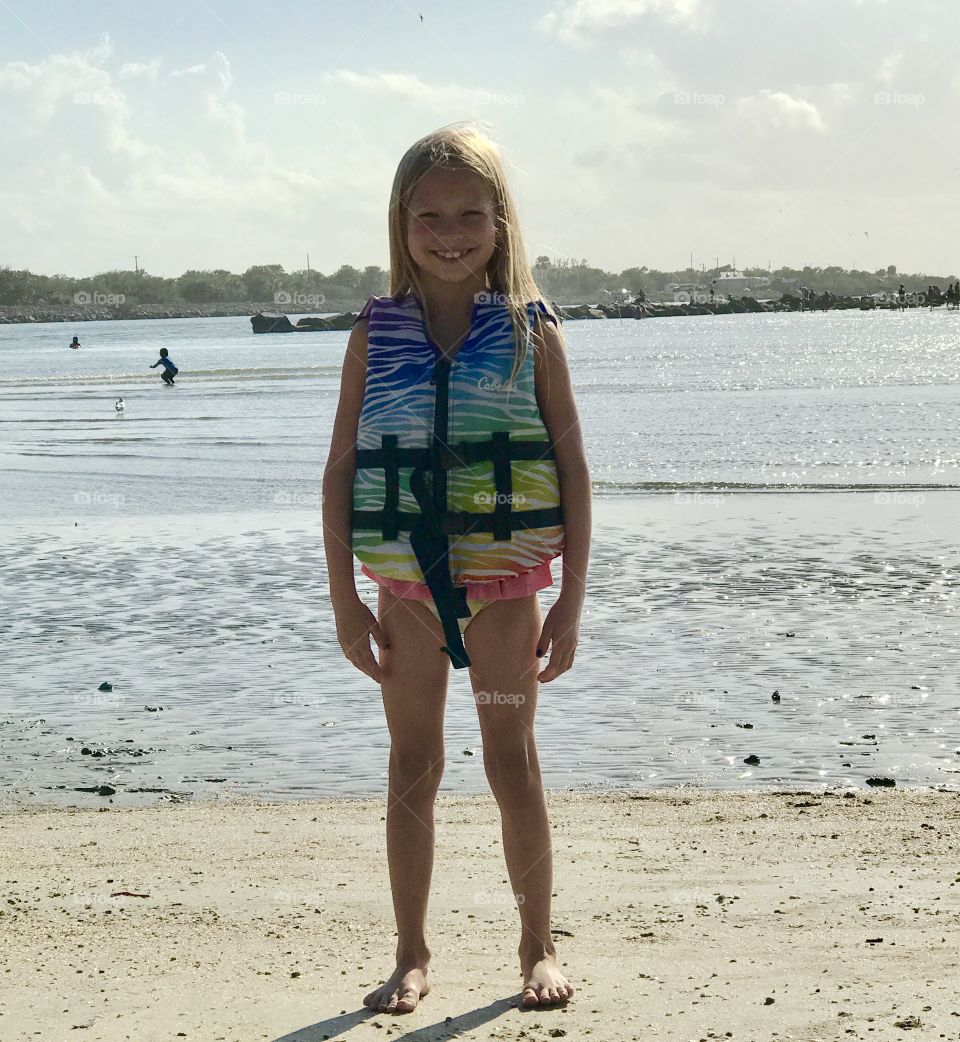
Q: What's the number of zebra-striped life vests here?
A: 1